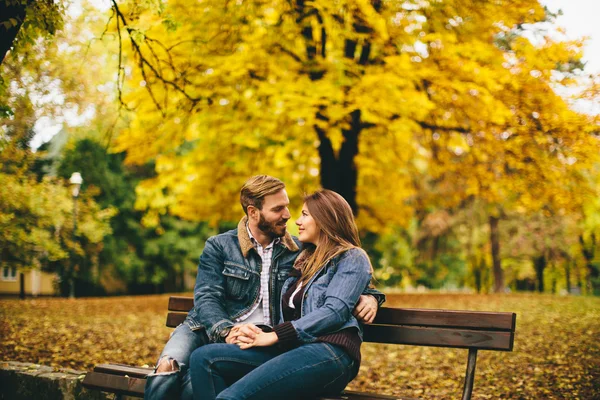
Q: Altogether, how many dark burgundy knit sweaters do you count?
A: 1